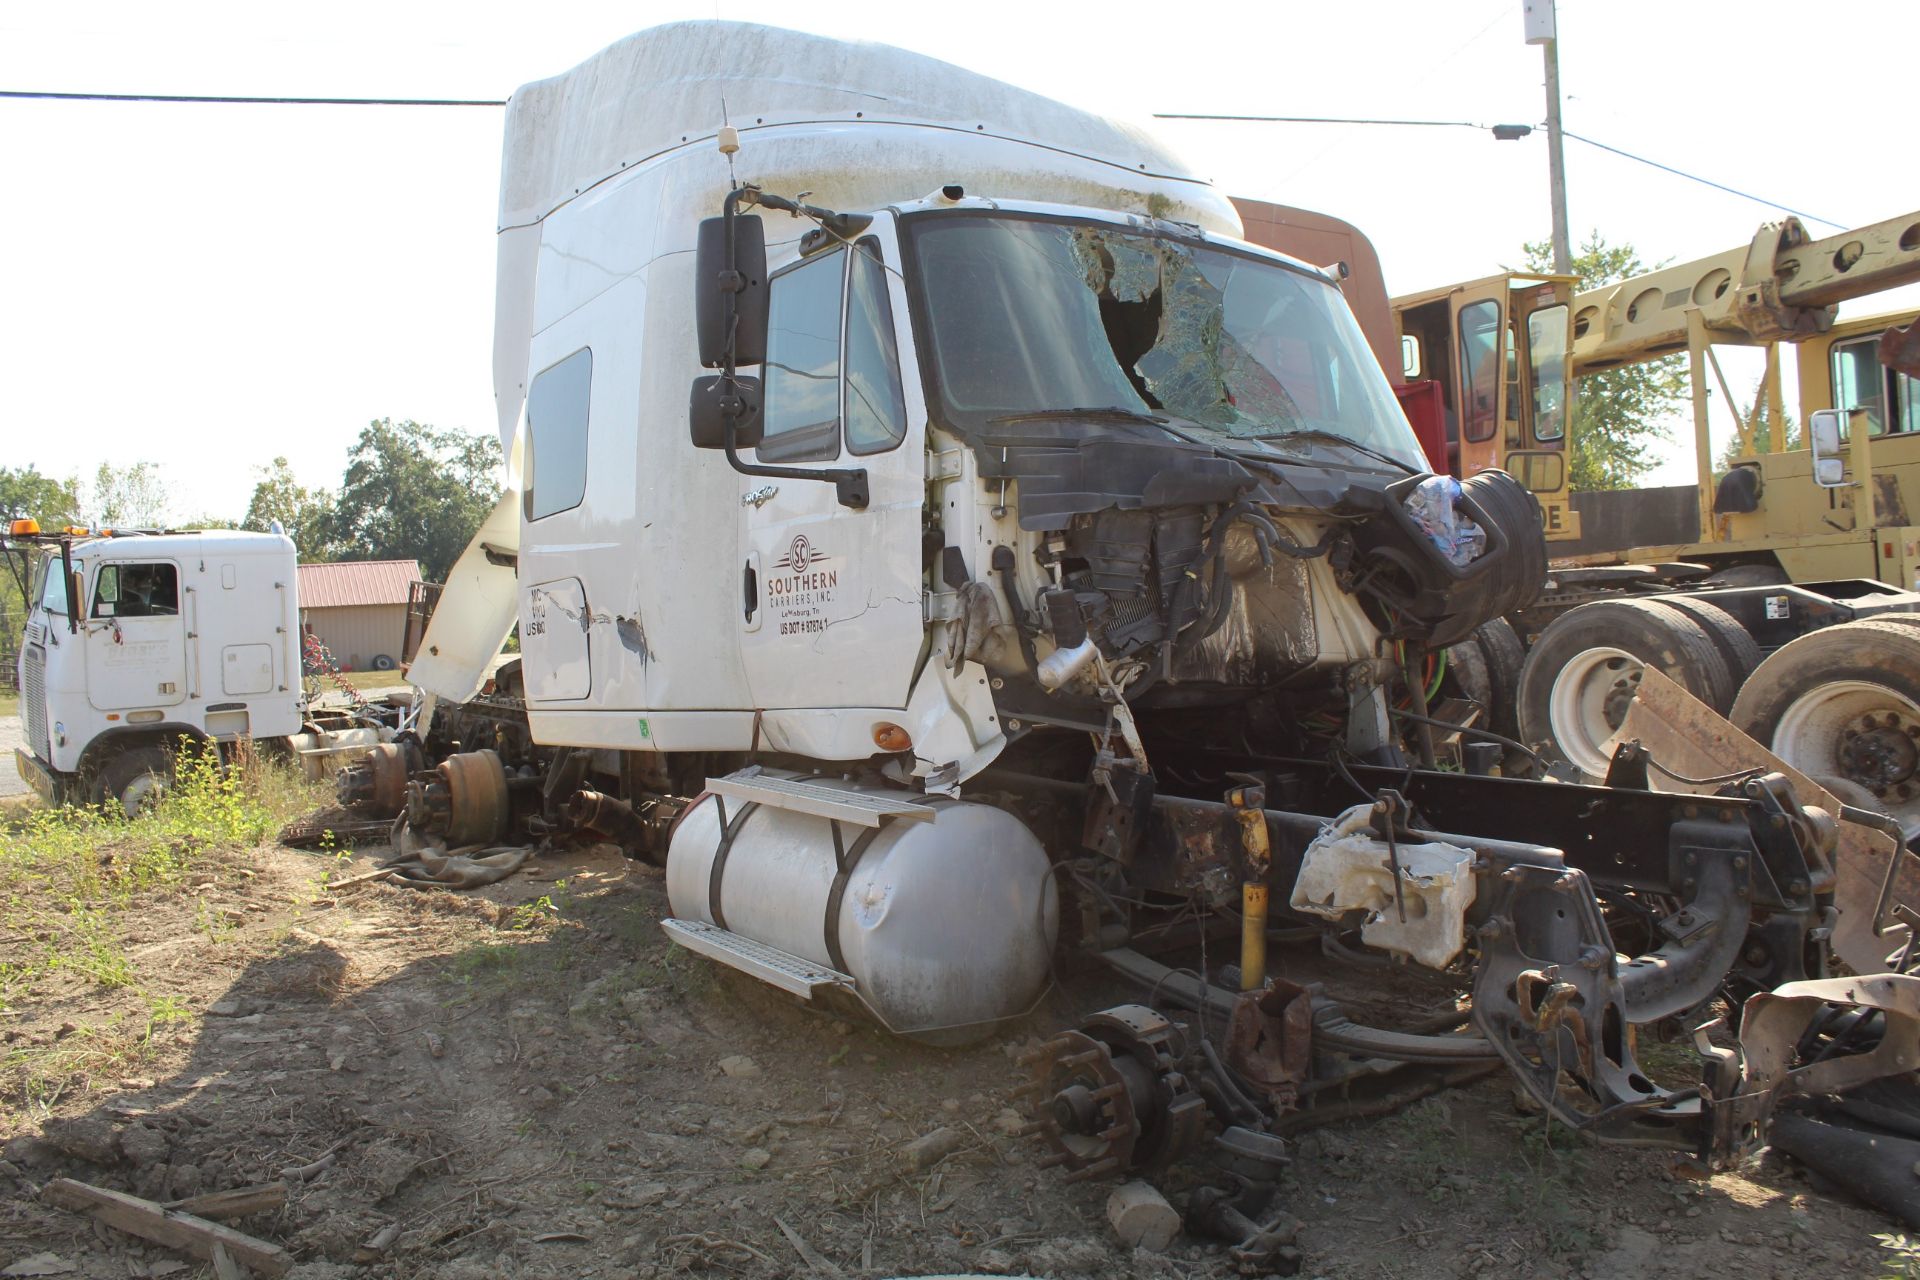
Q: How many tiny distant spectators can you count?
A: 0